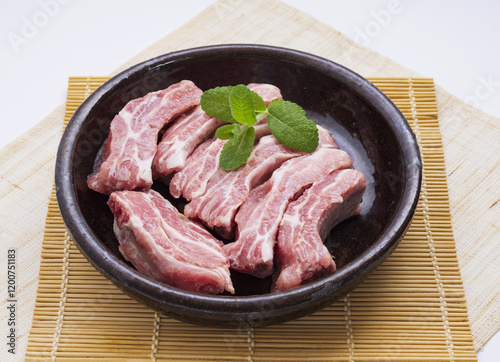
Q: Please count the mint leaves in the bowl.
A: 6